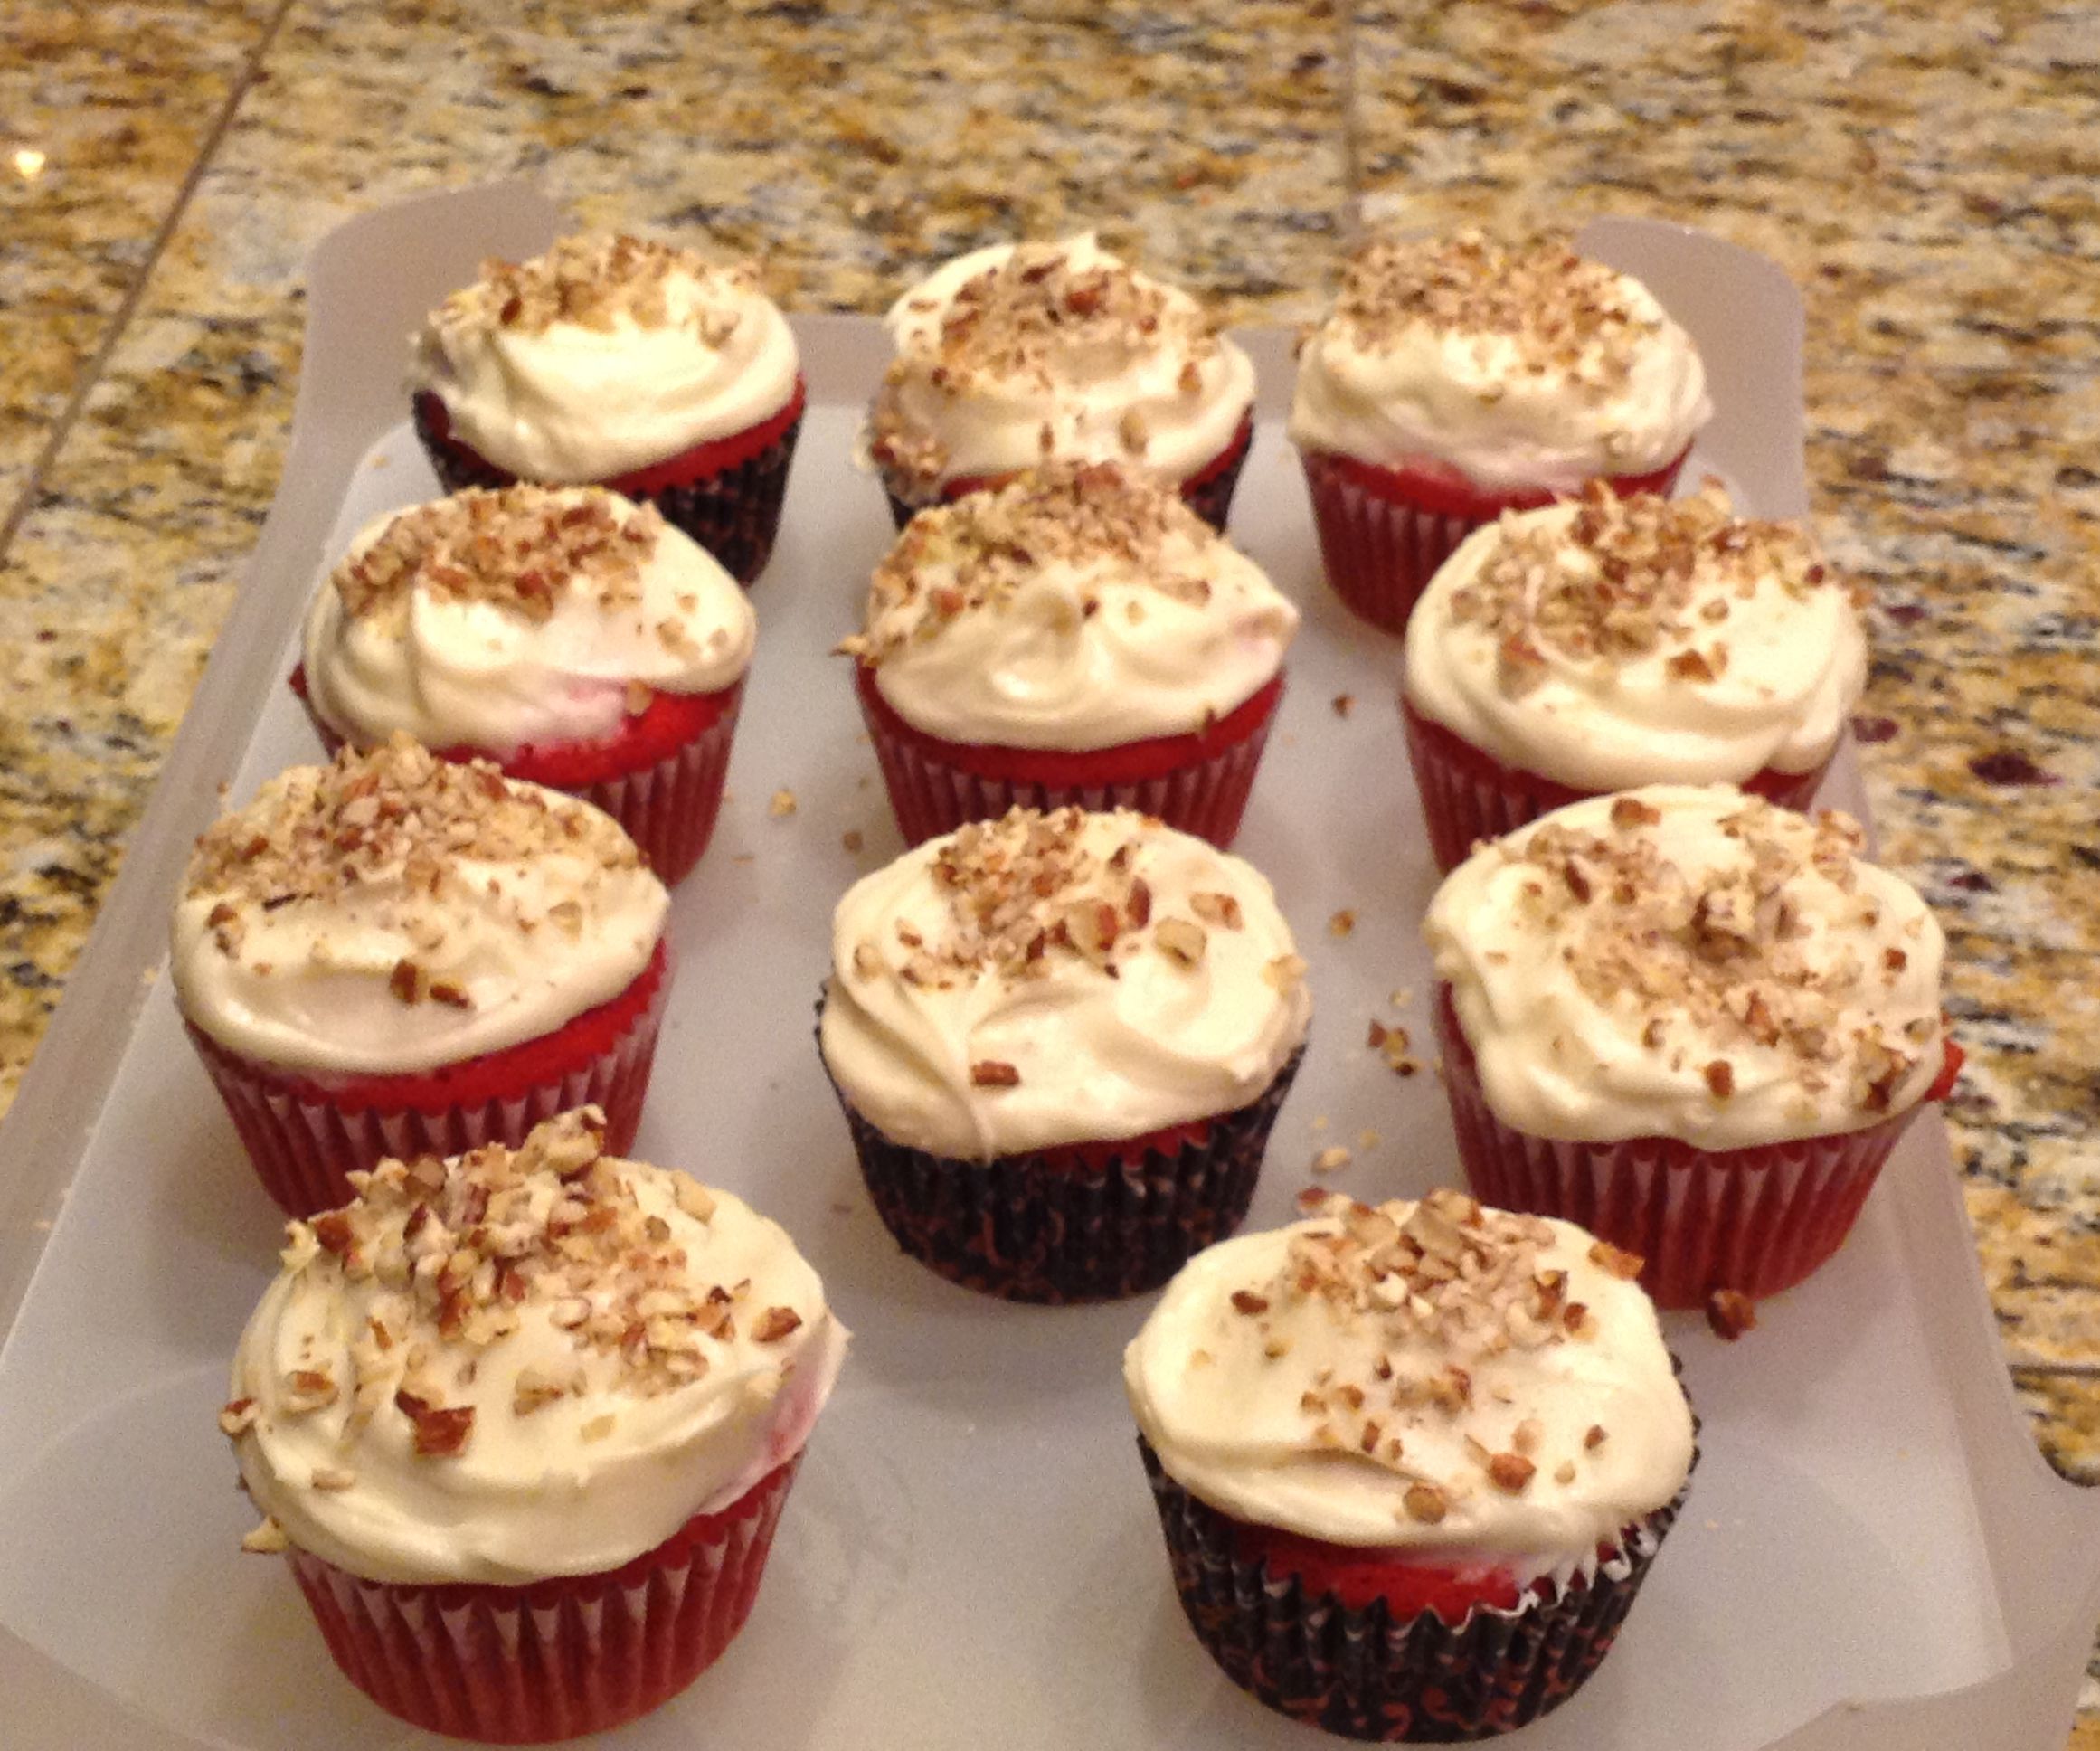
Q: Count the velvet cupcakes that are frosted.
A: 11